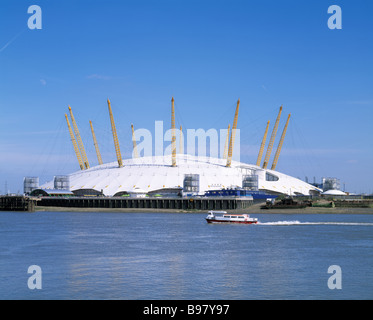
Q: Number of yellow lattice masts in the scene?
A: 12